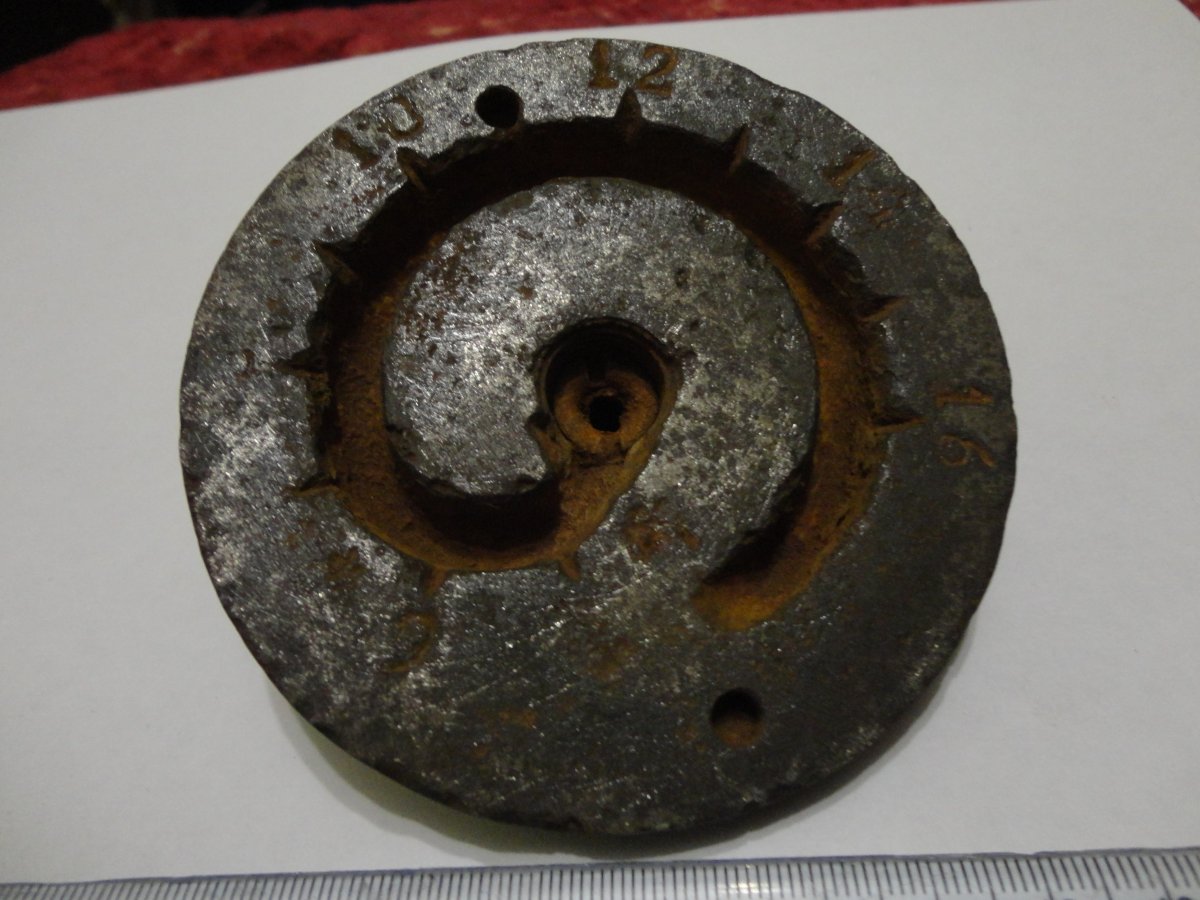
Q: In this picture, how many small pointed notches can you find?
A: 11